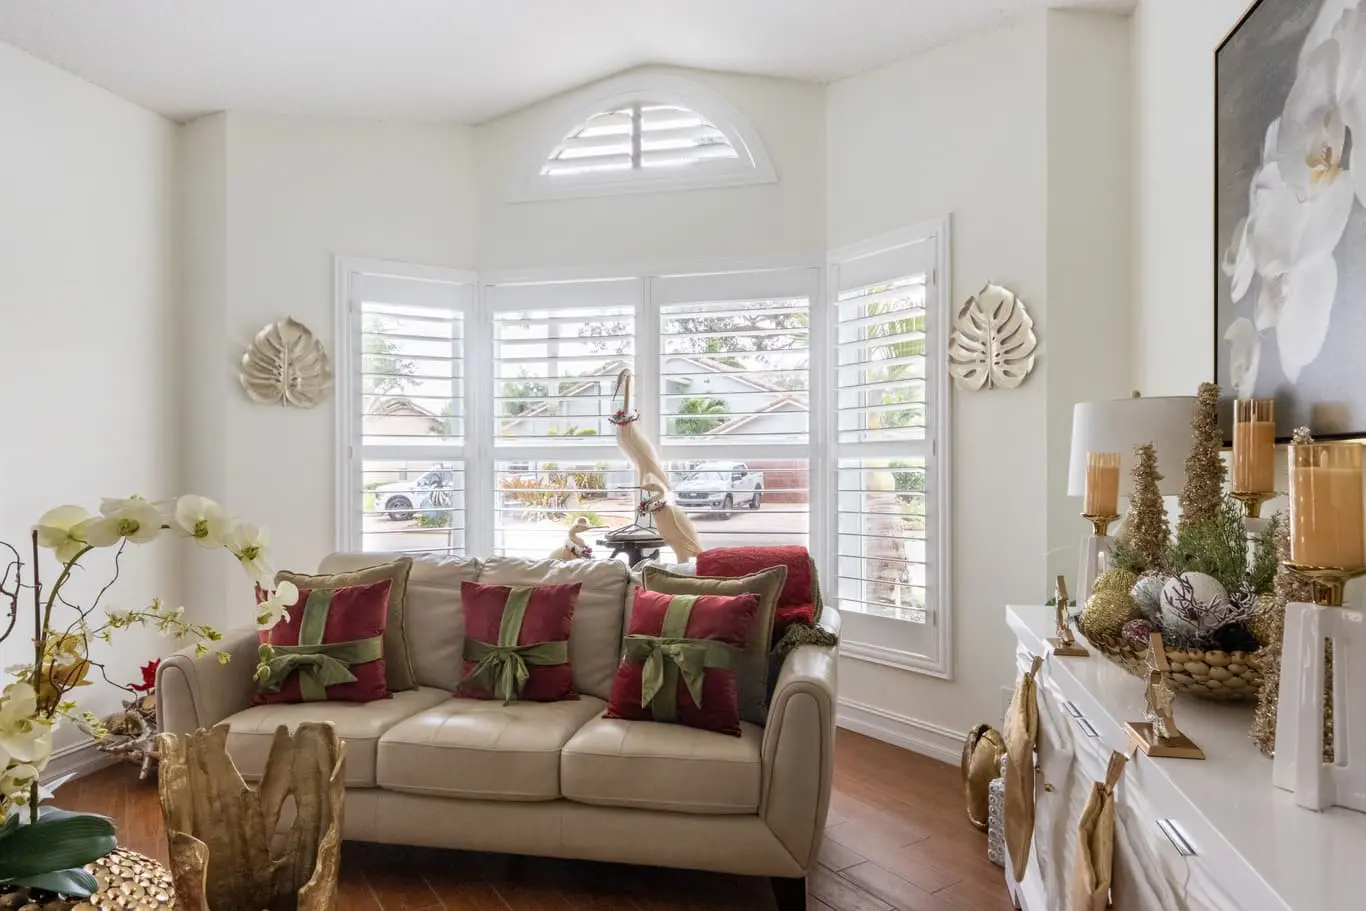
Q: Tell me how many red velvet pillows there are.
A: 3